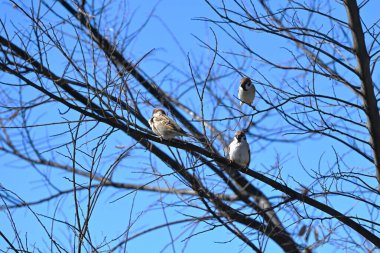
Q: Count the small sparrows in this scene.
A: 3